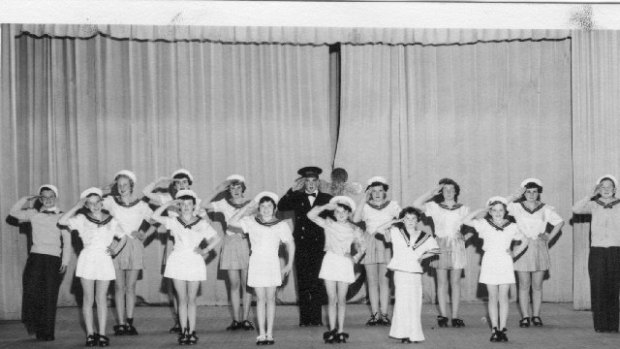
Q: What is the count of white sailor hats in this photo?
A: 12